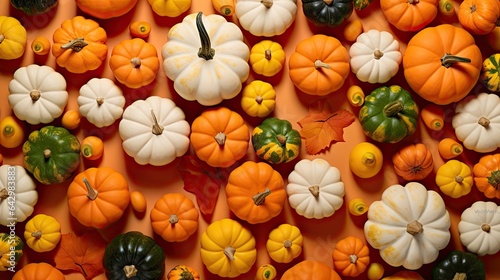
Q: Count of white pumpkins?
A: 11